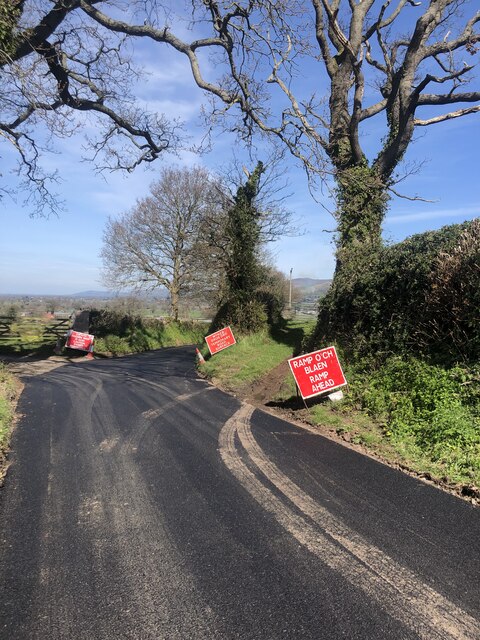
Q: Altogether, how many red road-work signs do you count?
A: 3